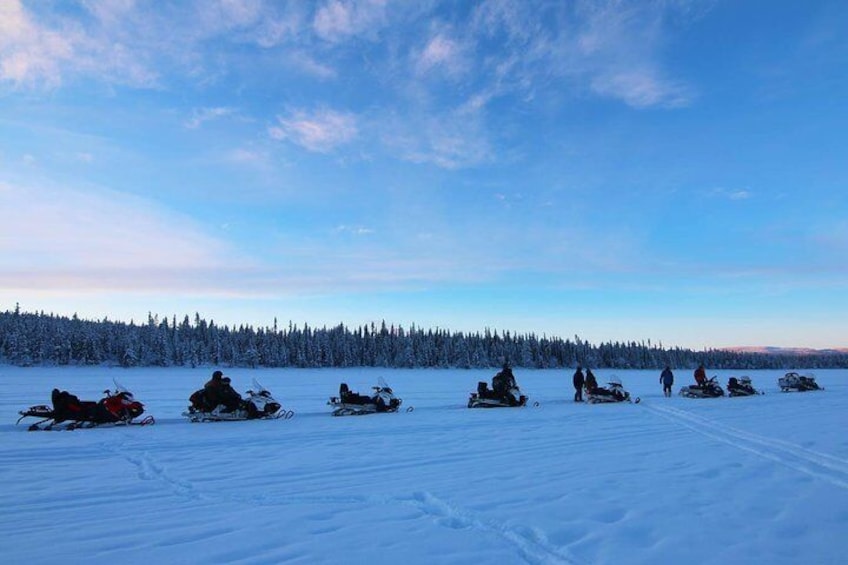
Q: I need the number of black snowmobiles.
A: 7